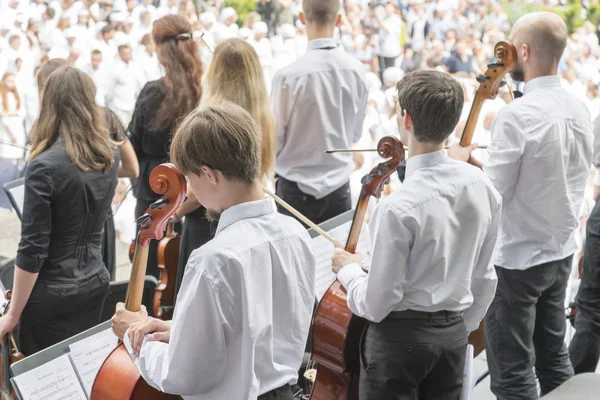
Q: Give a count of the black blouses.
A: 3